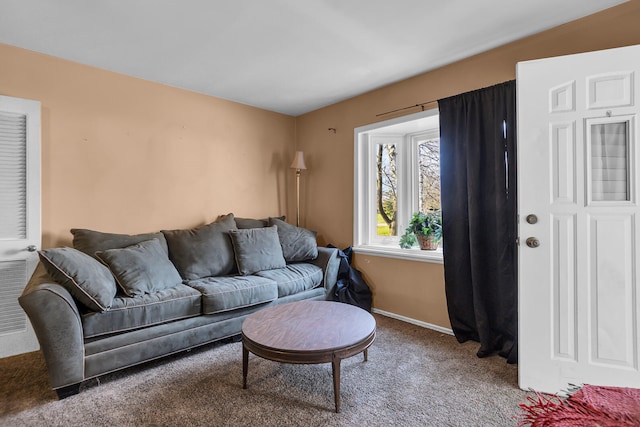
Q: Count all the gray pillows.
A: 7